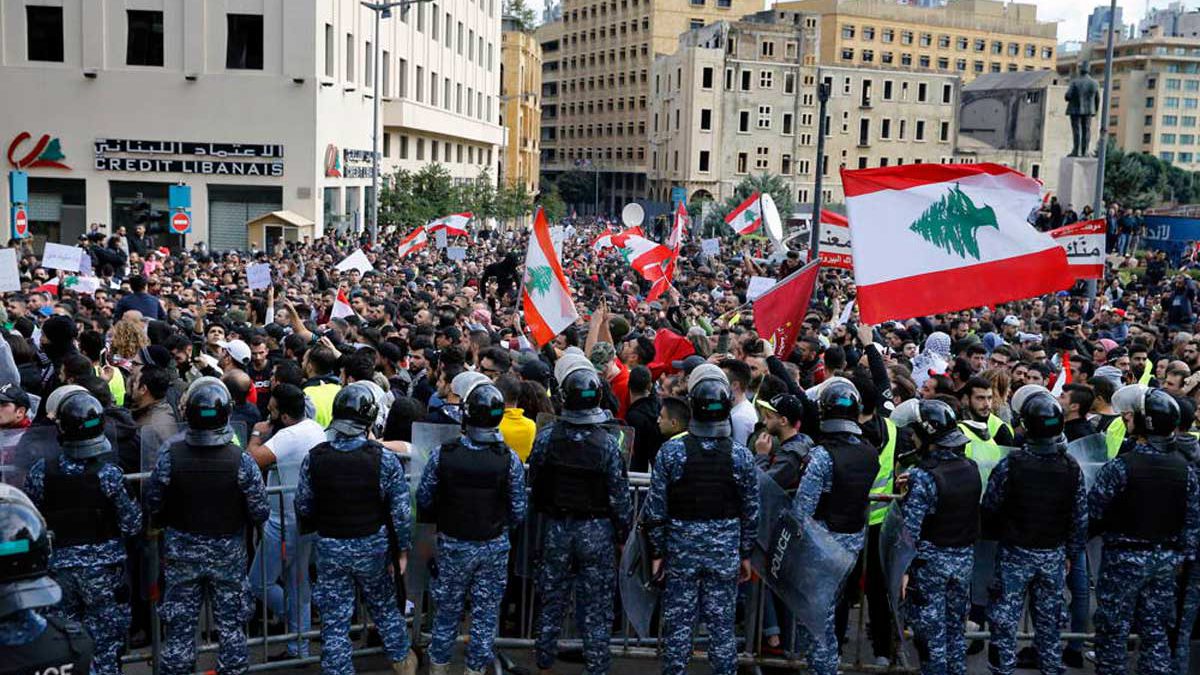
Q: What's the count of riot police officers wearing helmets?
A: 11